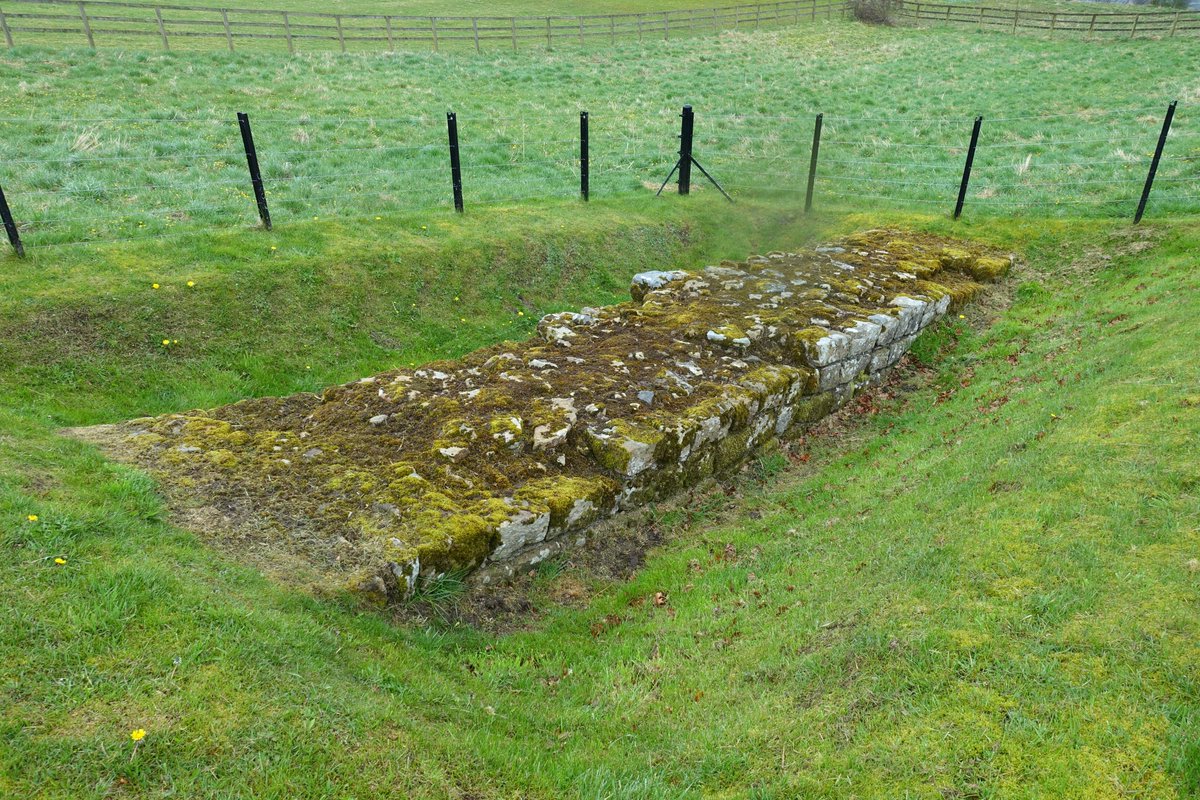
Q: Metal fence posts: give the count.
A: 8